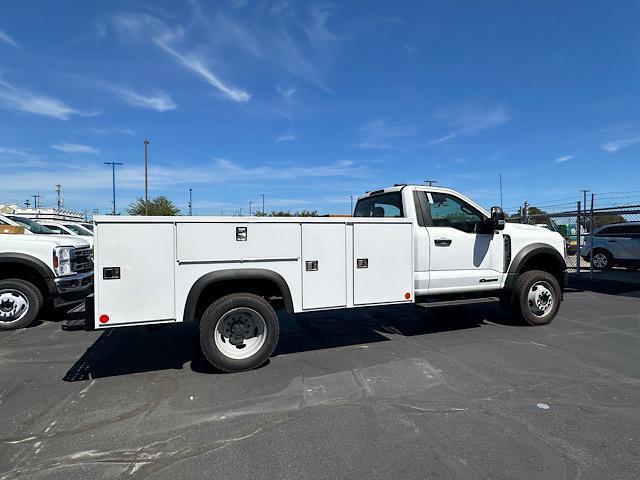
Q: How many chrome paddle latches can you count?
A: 4